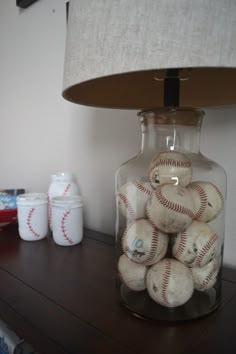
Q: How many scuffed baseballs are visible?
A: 9